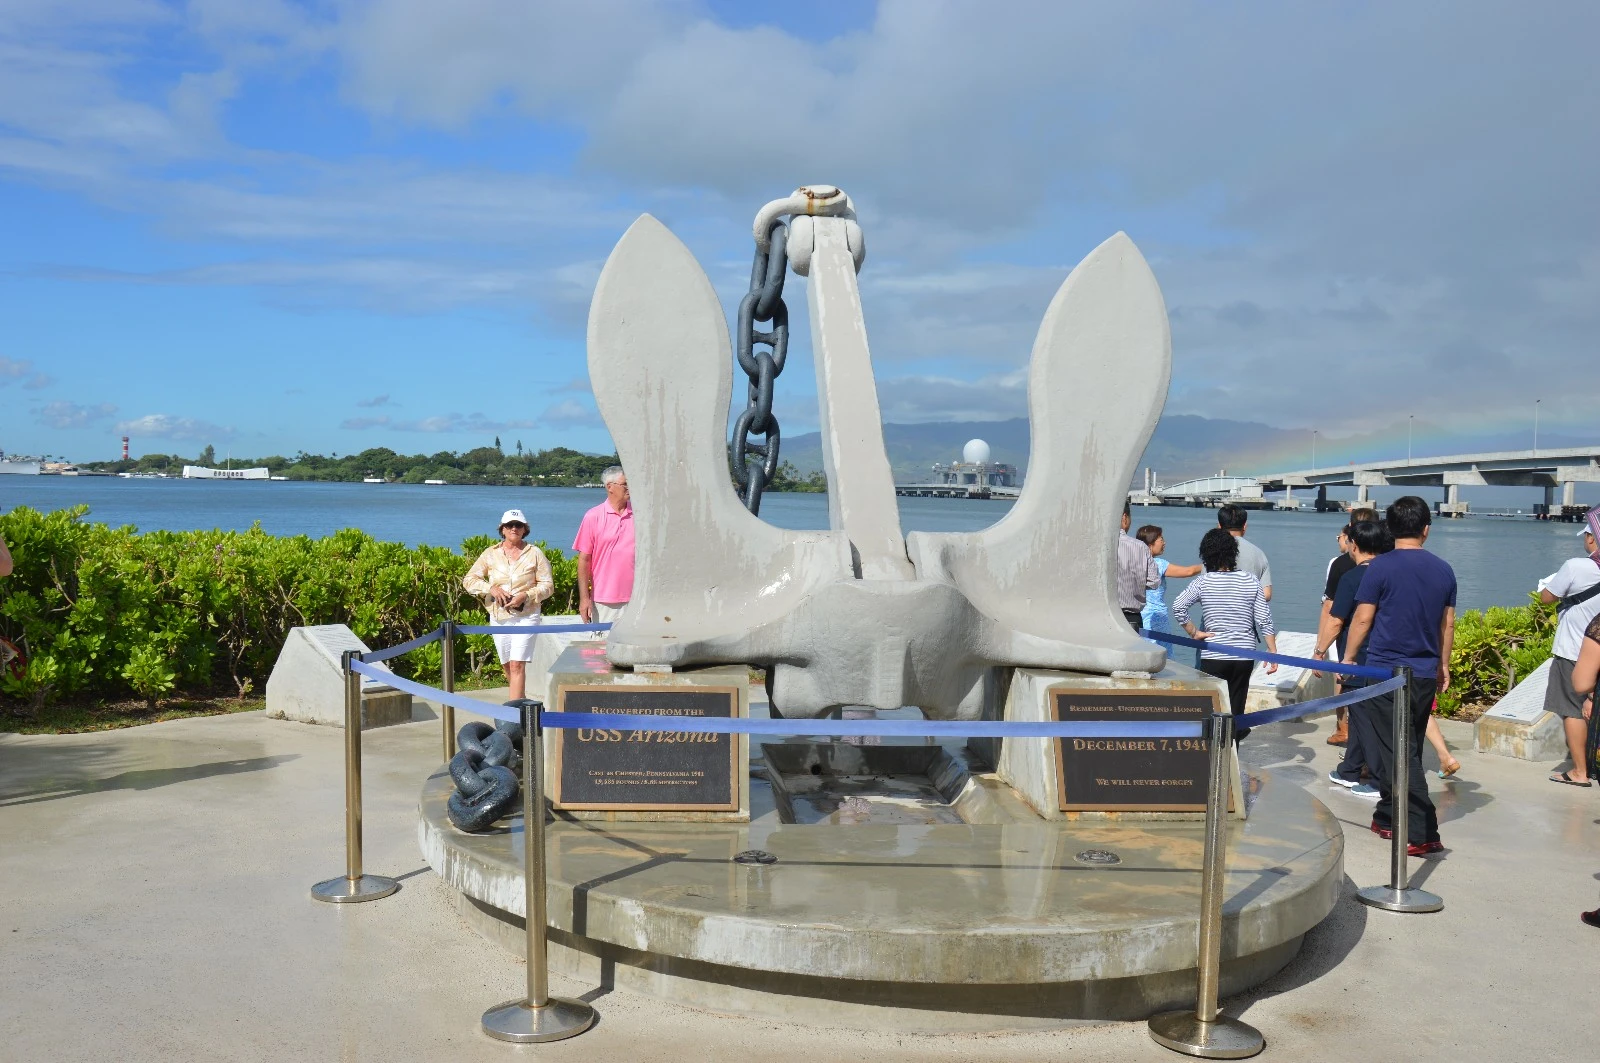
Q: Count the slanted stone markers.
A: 4